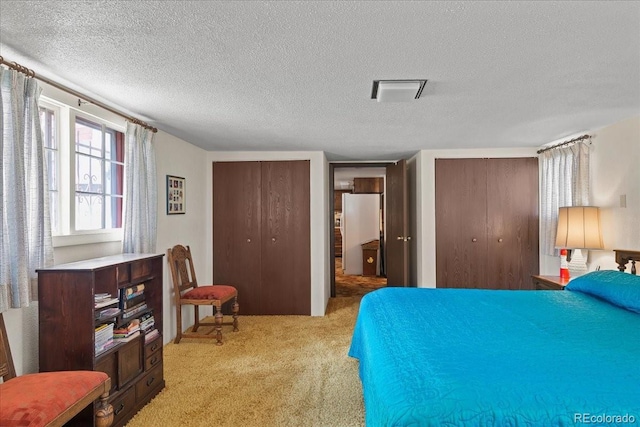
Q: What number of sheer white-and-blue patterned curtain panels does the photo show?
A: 3